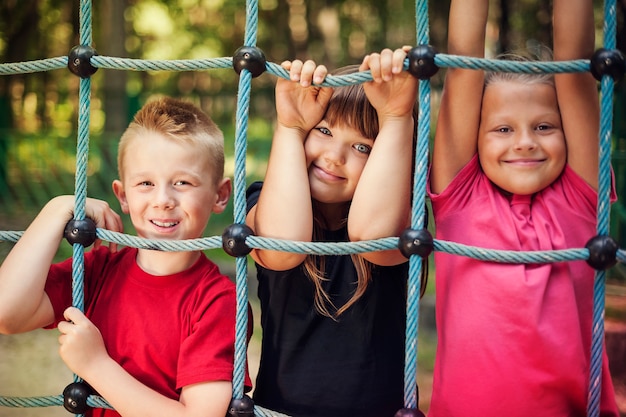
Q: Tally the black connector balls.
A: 11